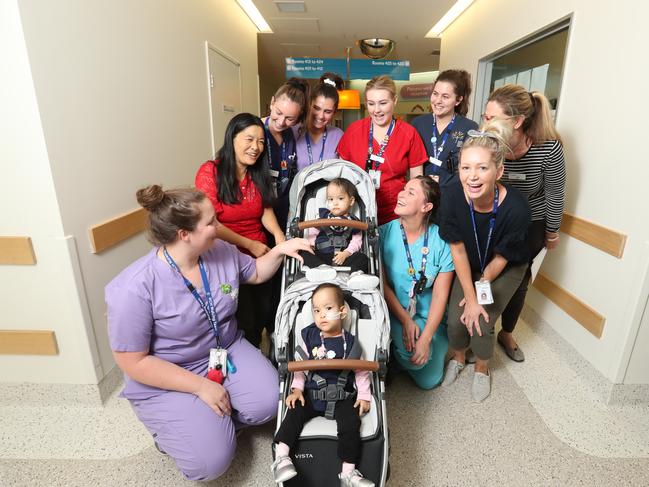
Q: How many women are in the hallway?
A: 9